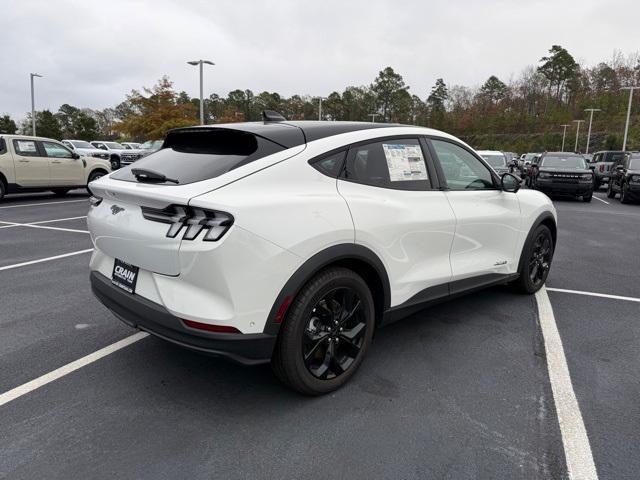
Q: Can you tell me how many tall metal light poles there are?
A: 8